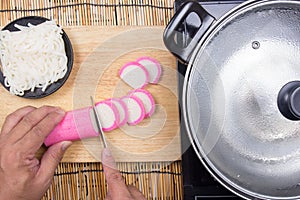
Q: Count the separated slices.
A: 6